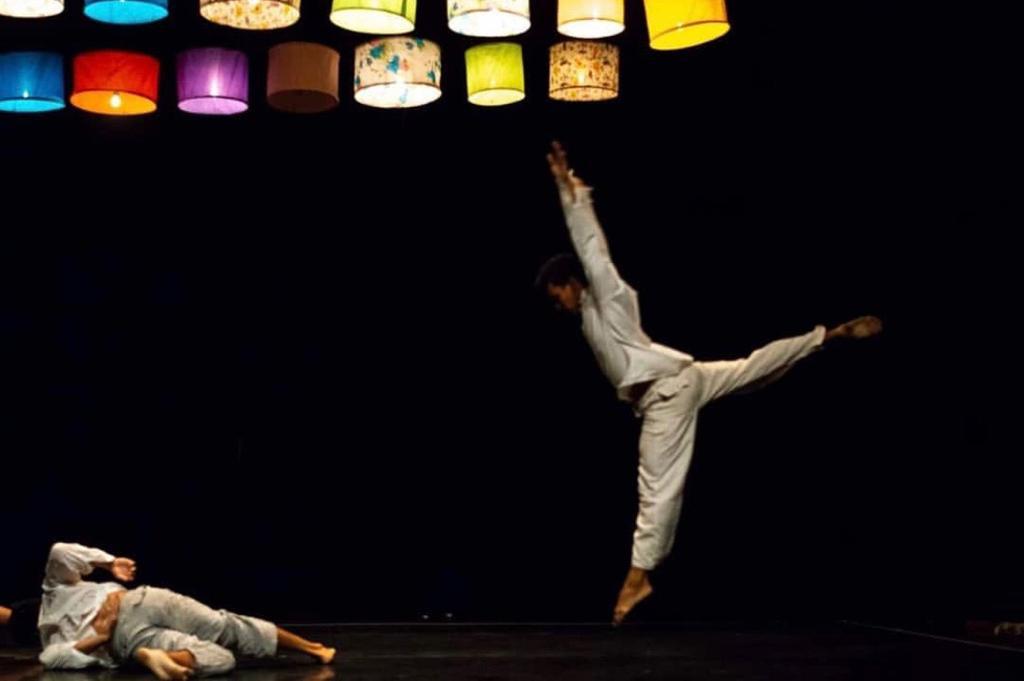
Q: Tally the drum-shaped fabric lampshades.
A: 14